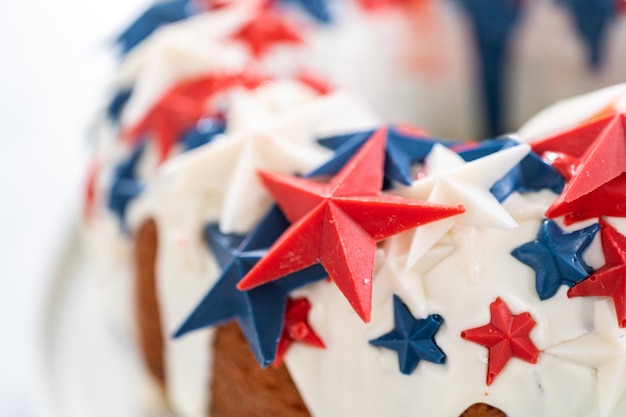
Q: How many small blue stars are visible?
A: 2